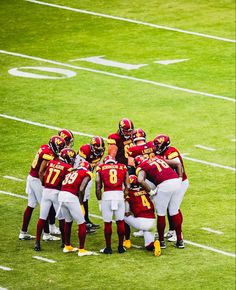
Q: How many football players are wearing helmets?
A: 11